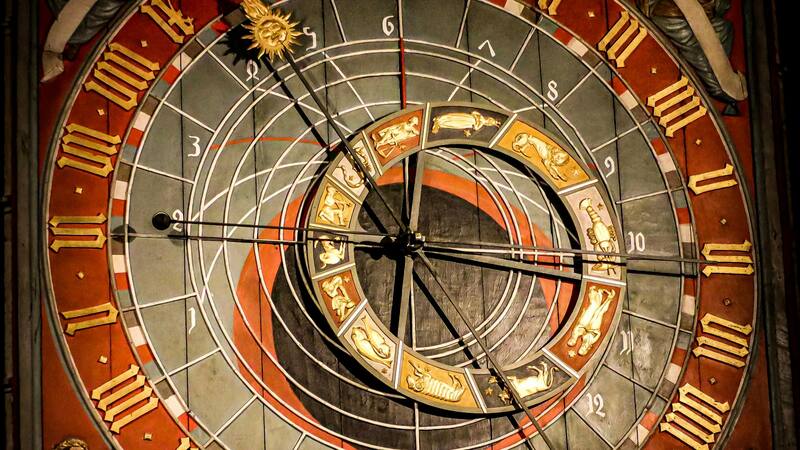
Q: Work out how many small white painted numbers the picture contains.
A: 12